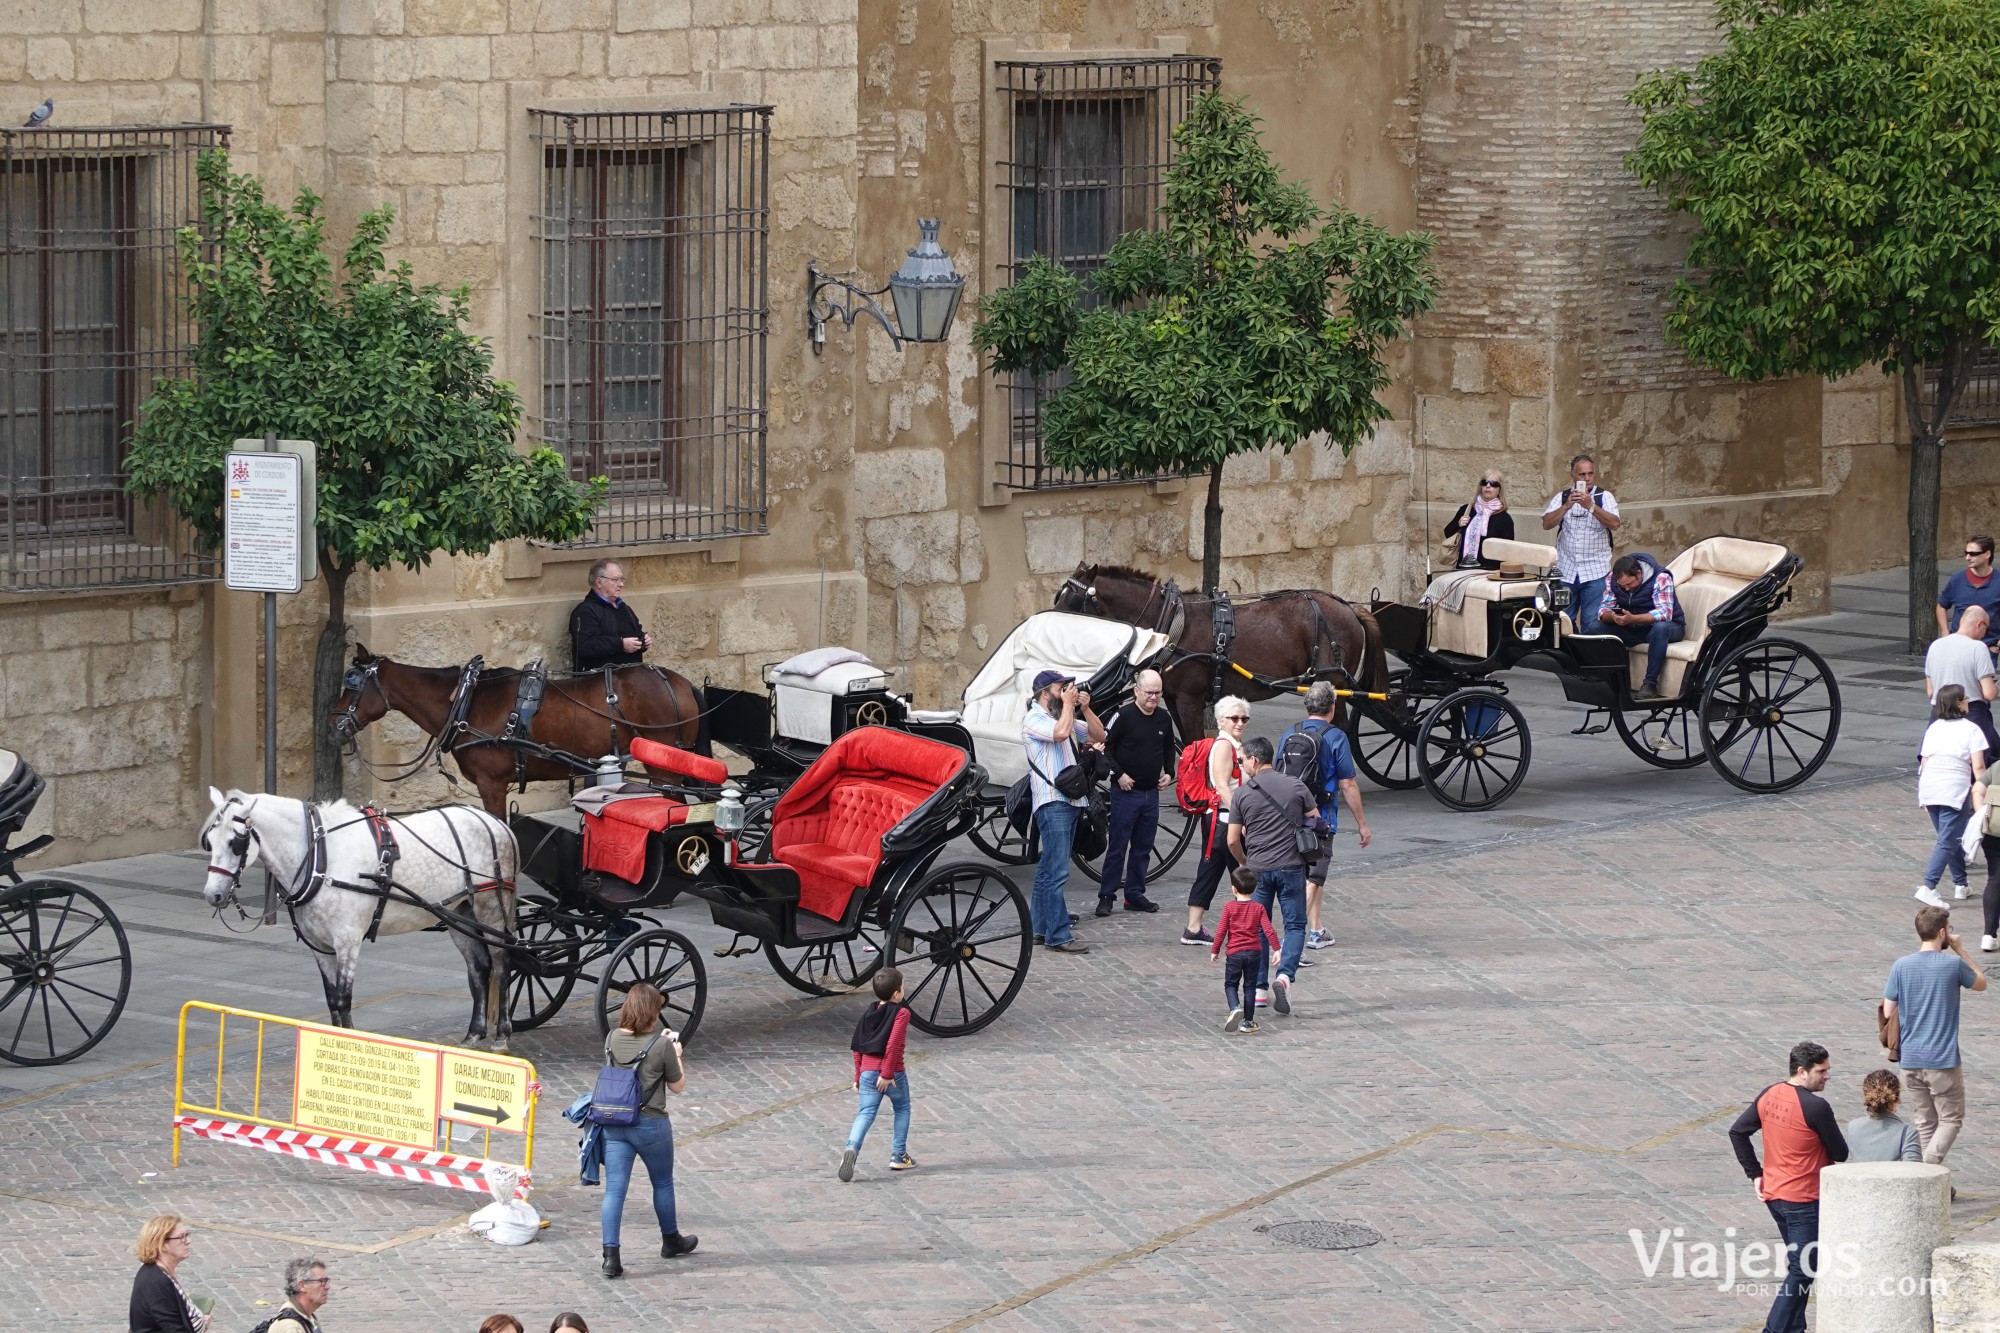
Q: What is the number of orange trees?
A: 3